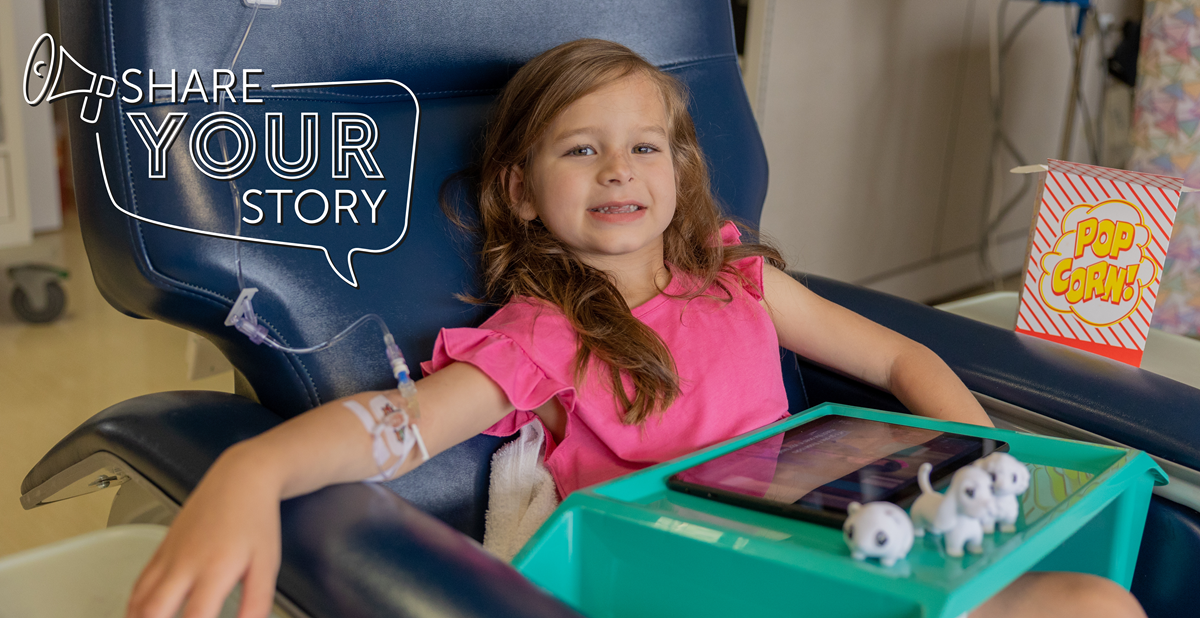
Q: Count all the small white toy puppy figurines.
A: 3